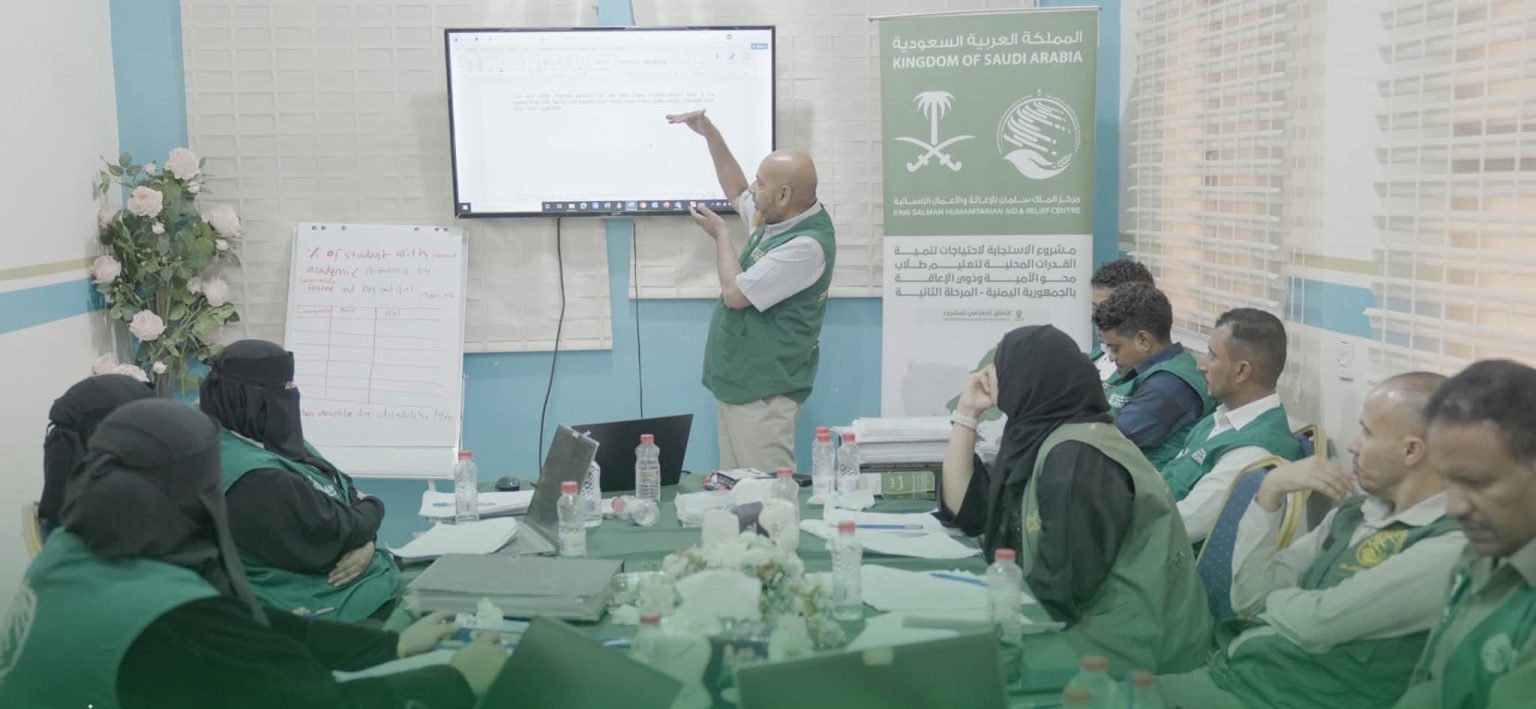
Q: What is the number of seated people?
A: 9